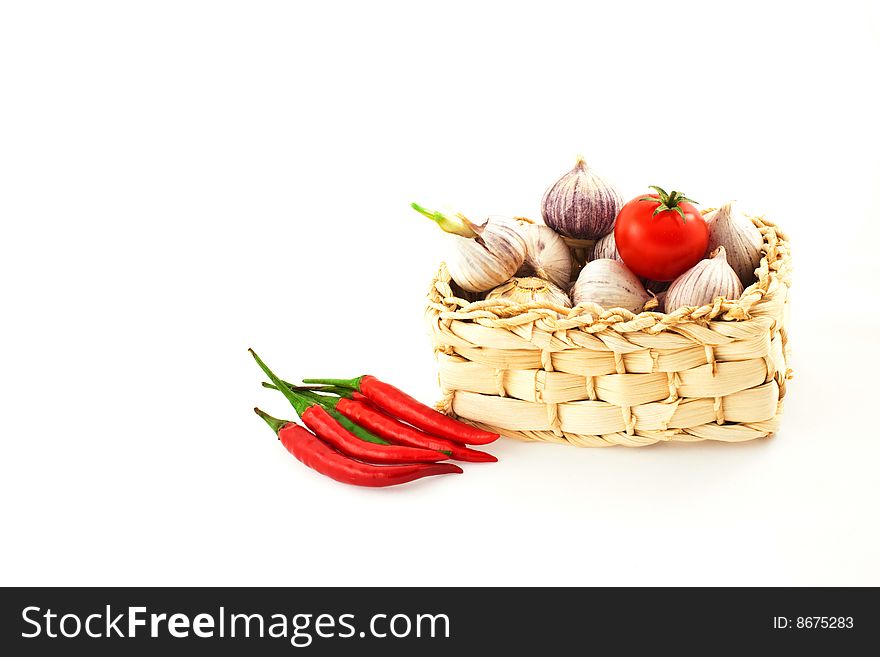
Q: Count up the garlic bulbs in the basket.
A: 8